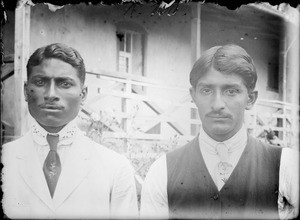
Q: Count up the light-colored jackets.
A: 1